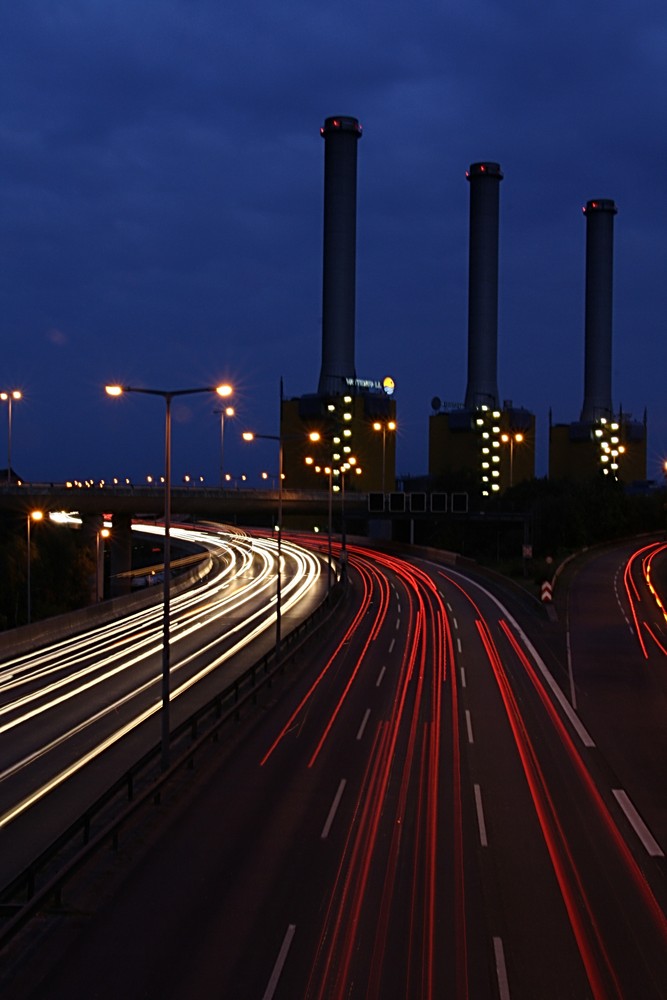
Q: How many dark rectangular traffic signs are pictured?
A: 5